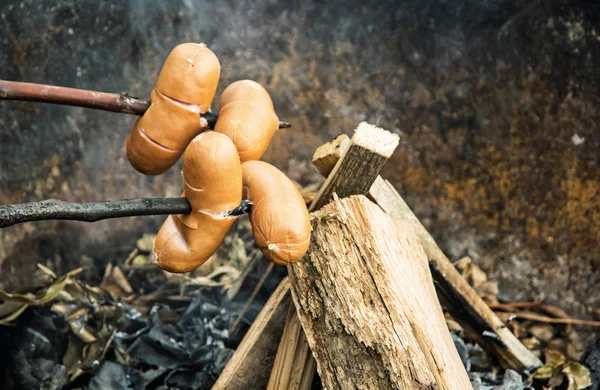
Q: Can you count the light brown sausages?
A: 4